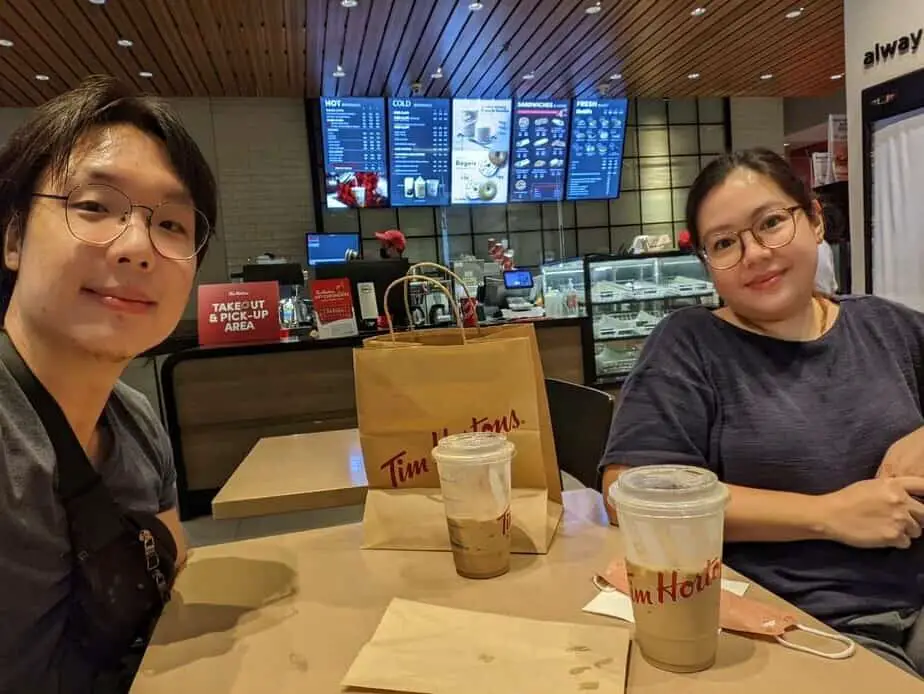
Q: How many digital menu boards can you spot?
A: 5